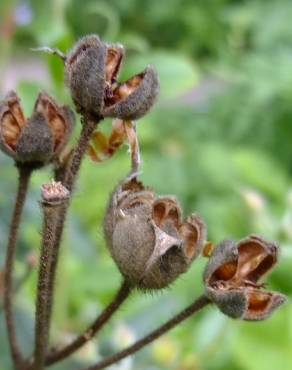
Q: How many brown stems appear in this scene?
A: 5